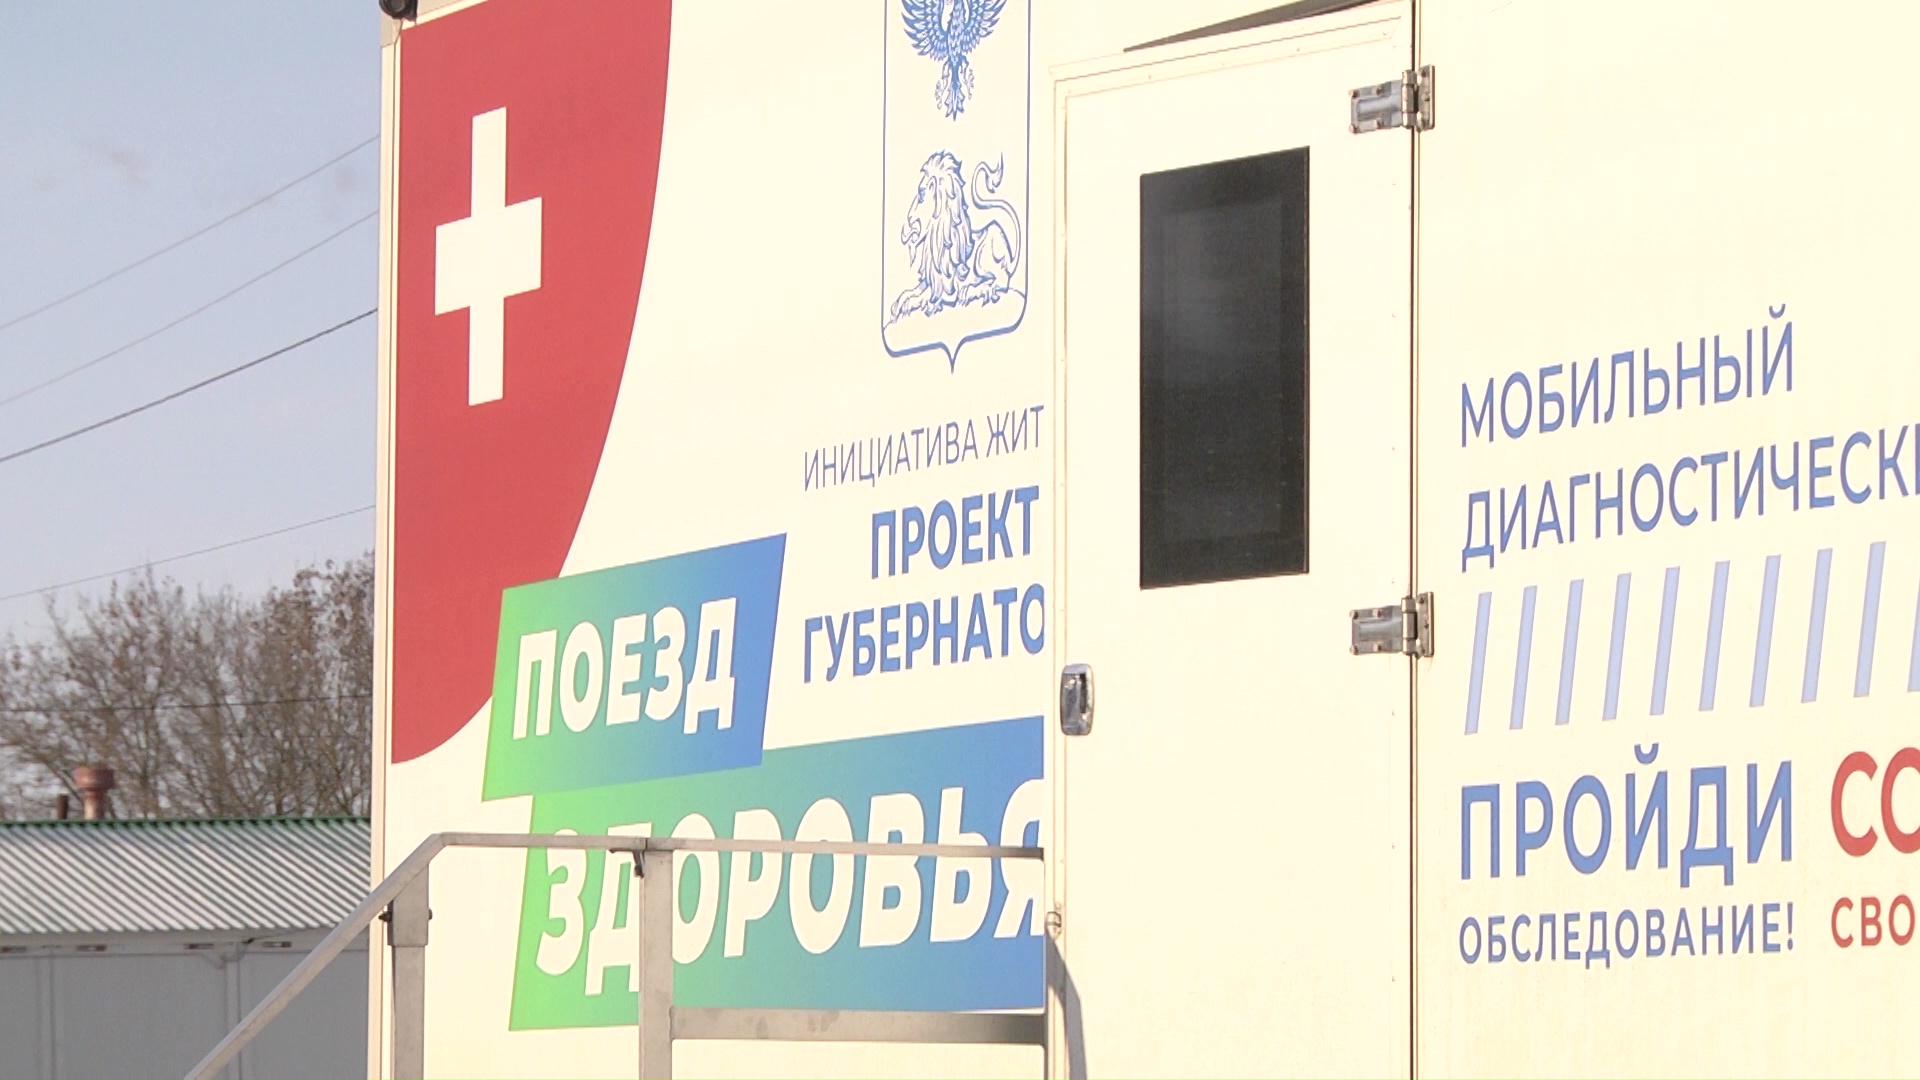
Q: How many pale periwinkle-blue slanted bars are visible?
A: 10